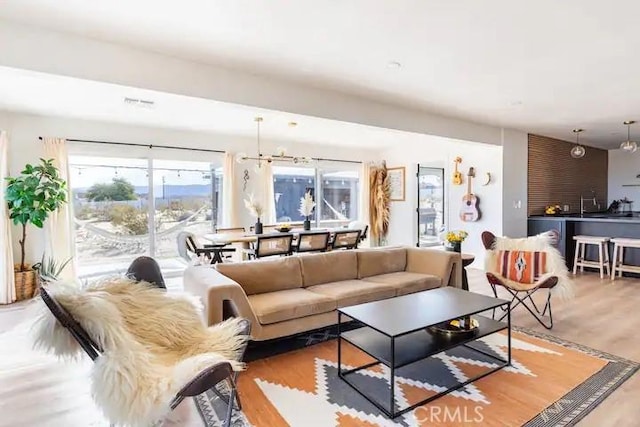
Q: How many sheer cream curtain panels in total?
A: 5